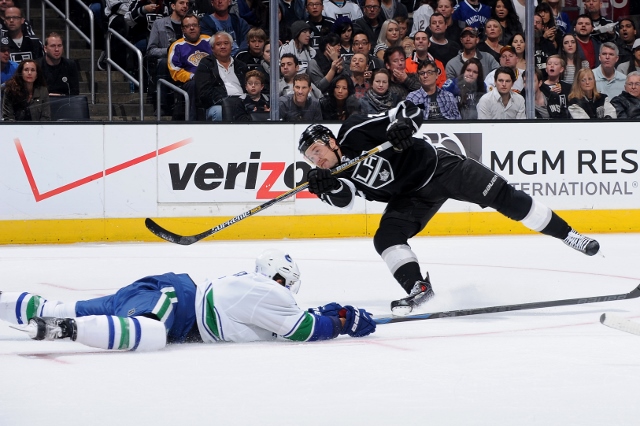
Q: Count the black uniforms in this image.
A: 1